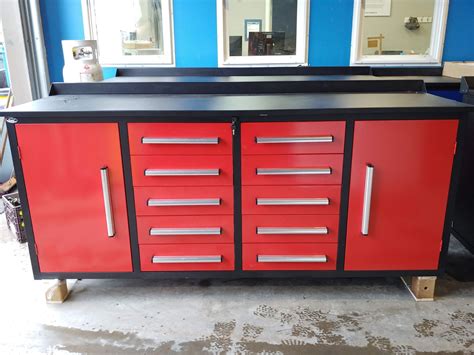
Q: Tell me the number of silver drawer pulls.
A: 10